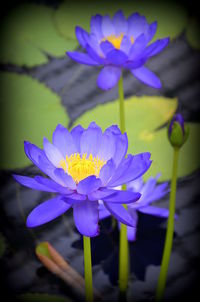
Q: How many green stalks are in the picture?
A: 3